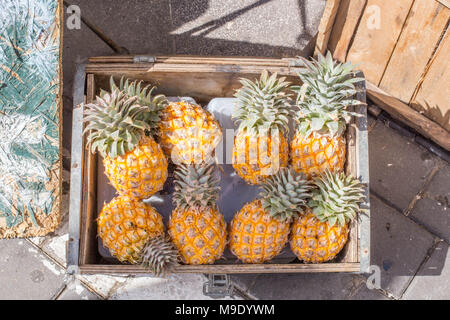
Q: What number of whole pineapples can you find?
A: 8